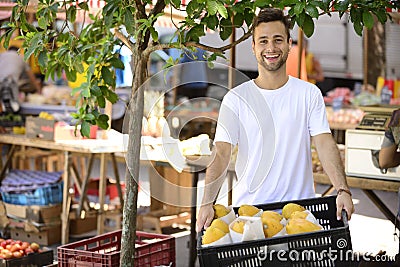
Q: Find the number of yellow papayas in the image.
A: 10